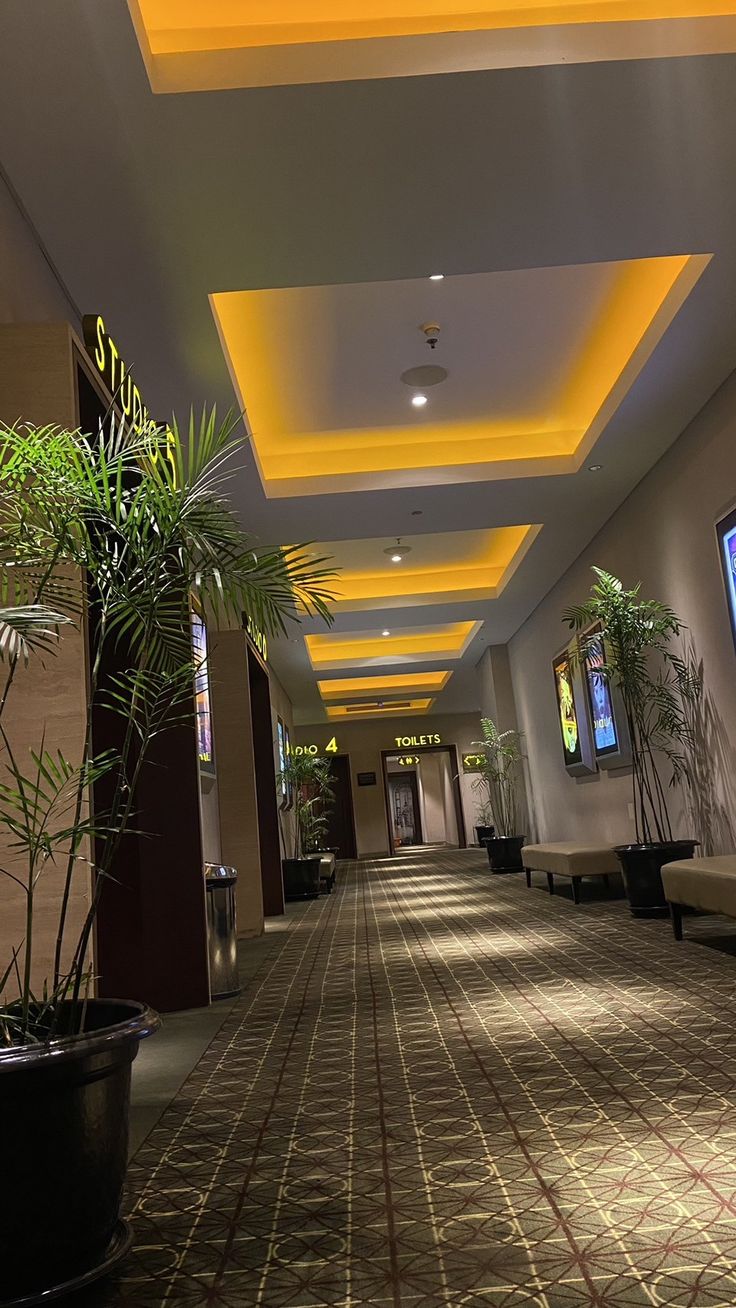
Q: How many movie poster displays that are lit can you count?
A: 6